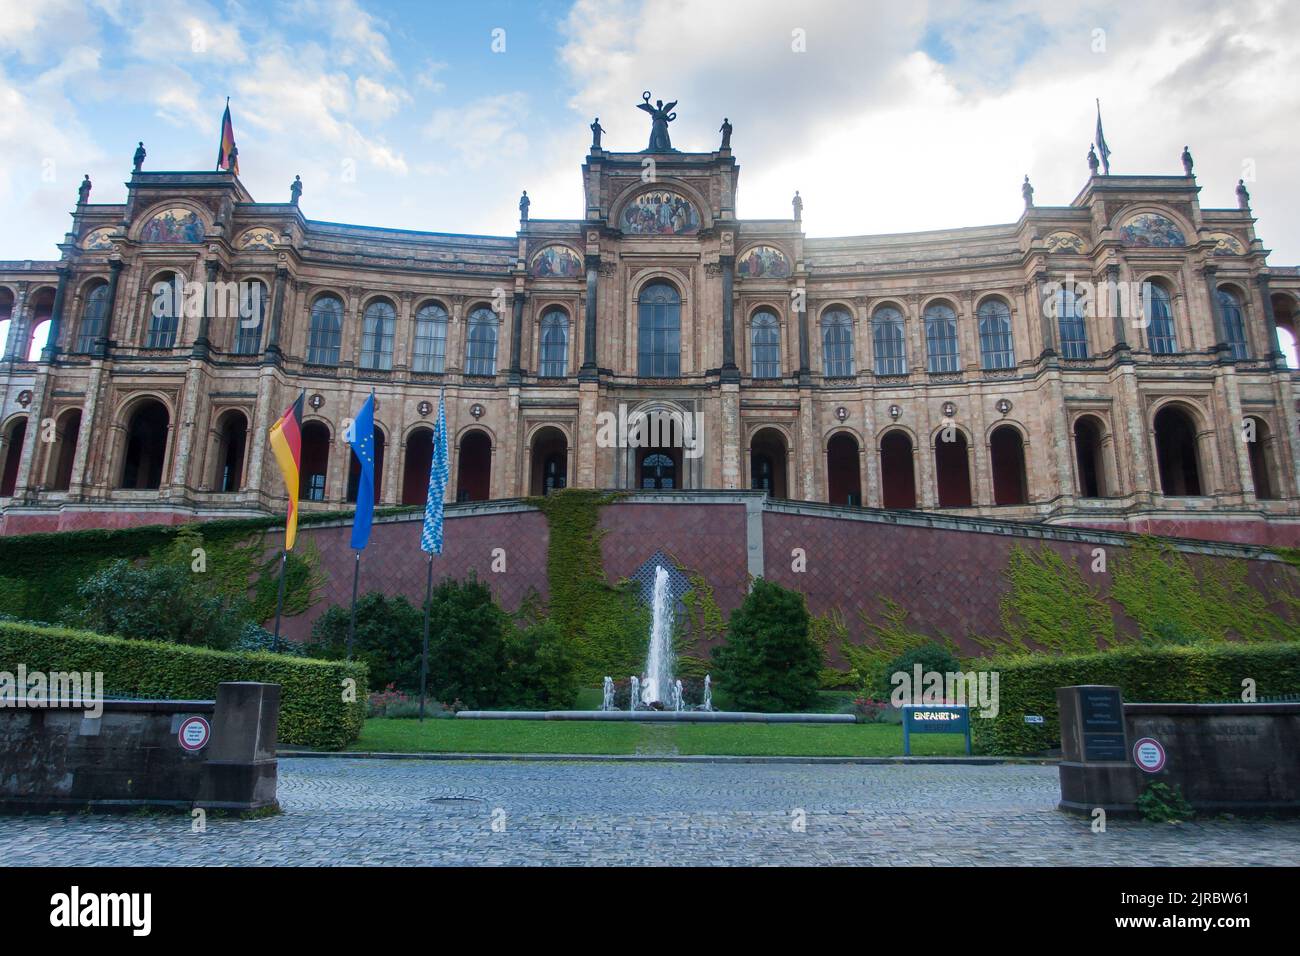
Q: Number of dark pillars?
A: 12